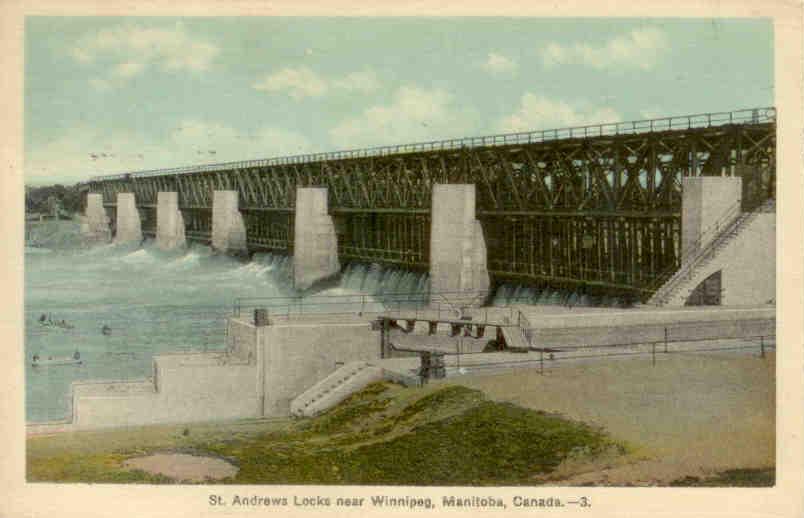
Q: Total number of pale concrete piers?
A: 7